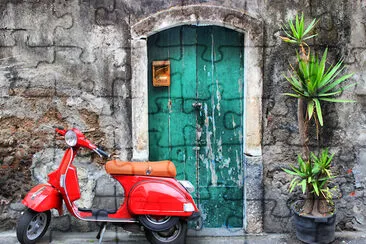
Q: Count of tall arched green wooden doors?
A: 1